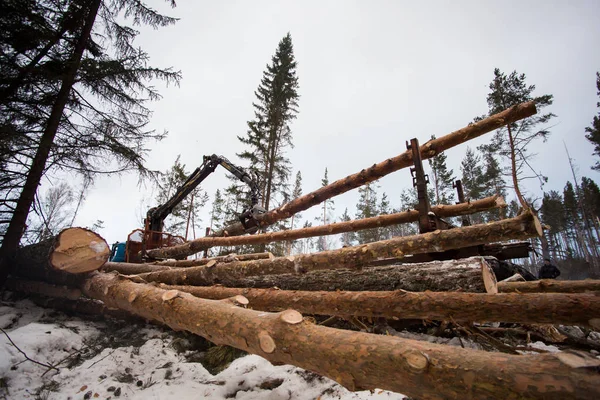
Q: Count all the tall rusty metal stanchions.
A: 2